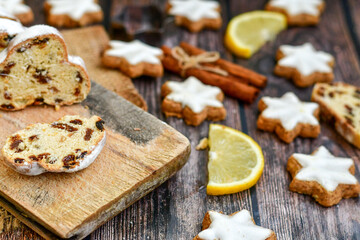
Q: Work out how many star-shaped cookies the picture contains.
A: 10